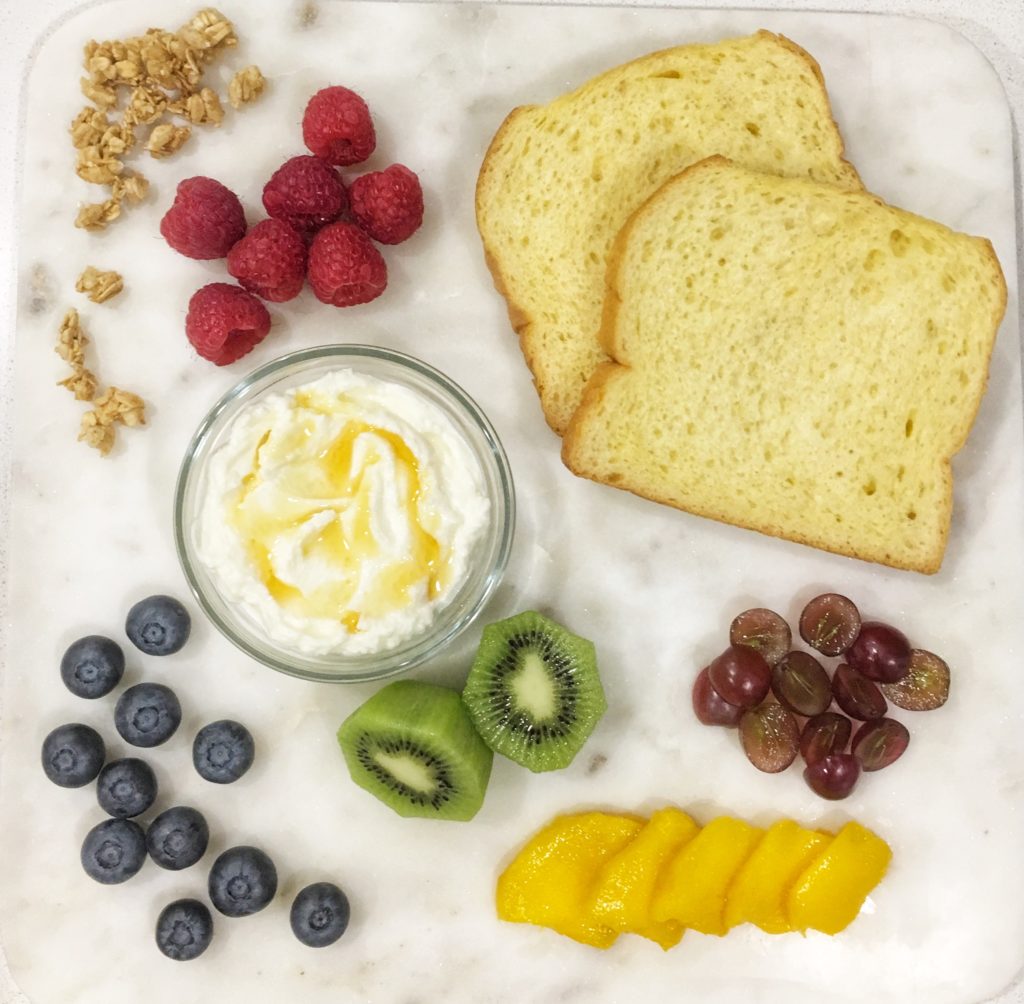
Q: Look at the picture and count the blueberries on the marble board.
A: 11